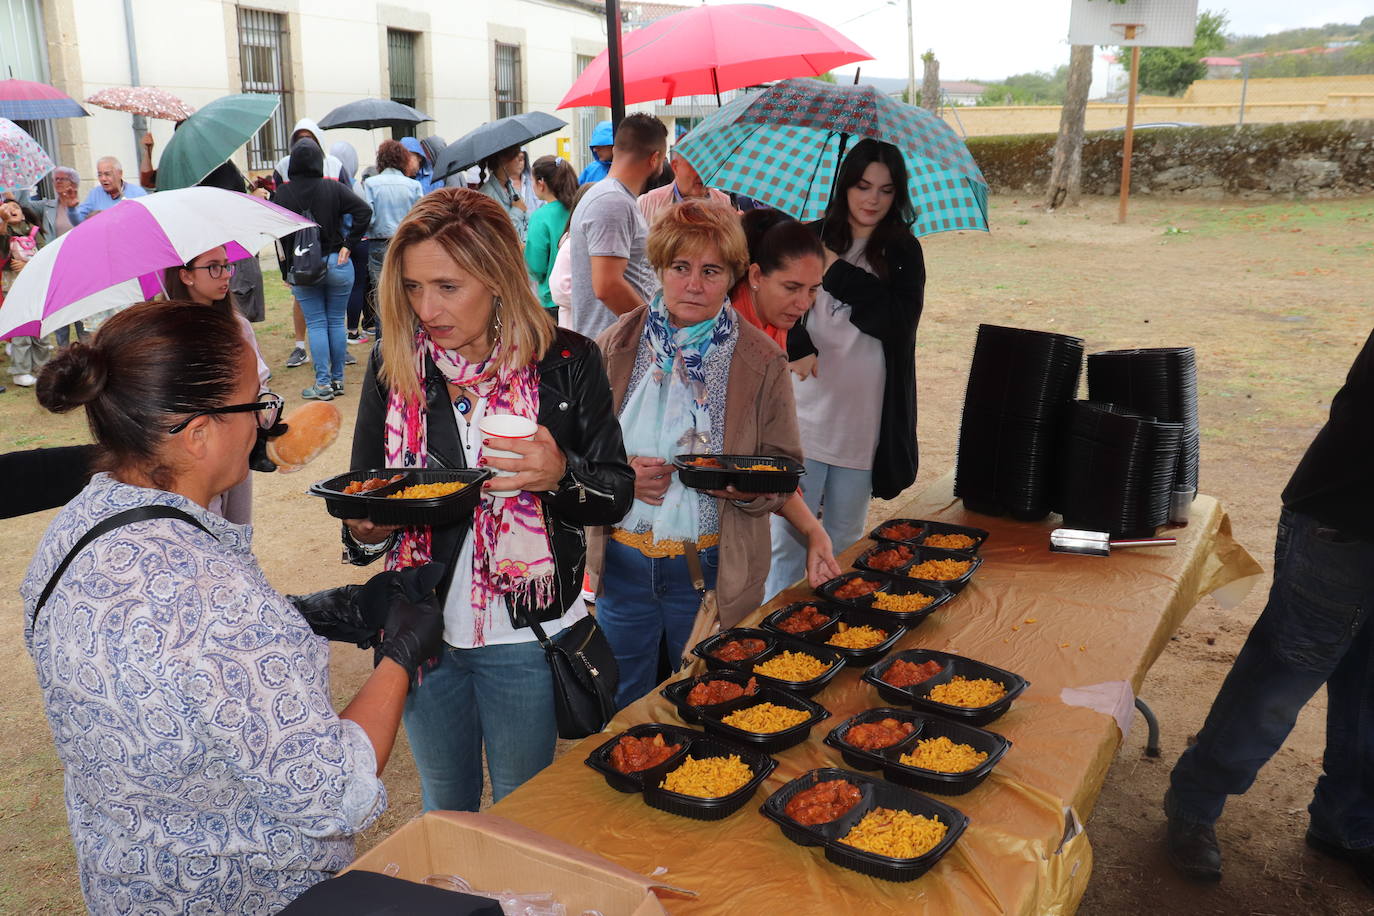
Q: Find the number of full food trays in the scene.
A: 12